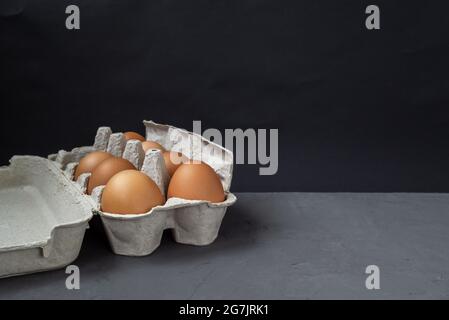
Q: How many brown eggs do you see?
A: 7